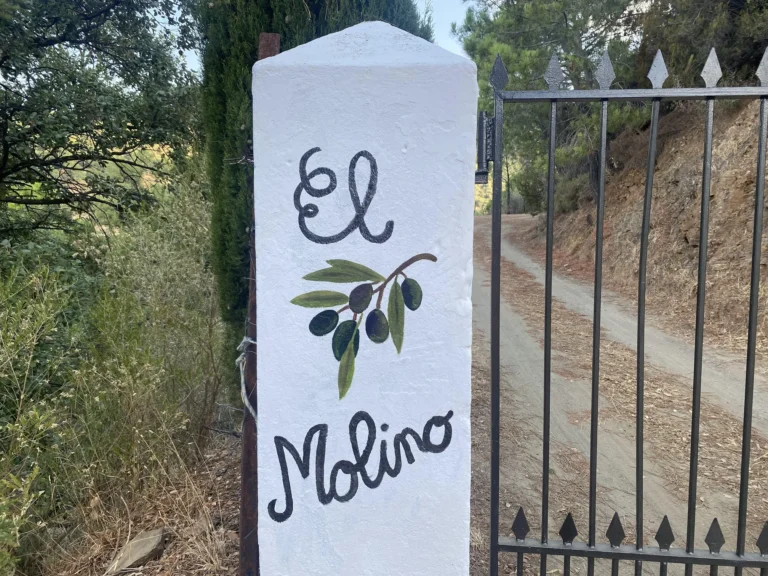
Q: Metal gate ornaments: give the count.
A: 12